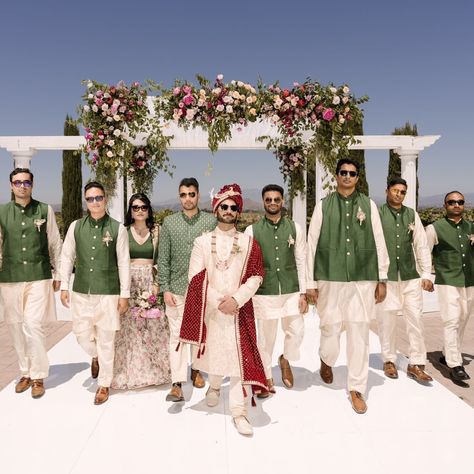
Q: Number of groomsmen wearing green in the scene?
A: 7